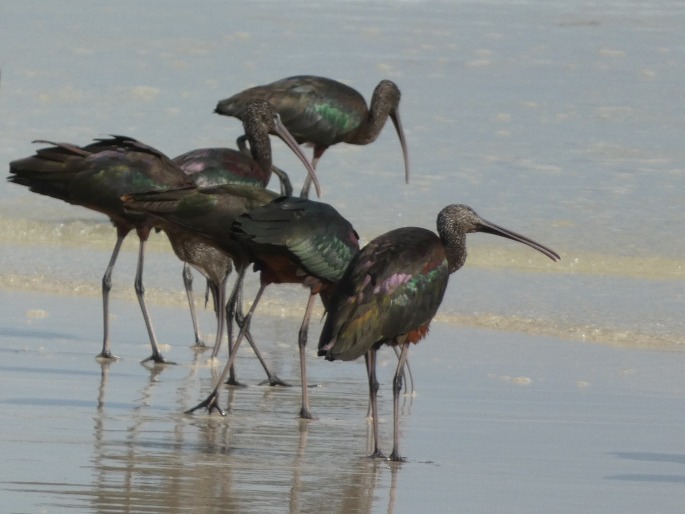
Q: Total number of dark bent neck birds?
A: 6